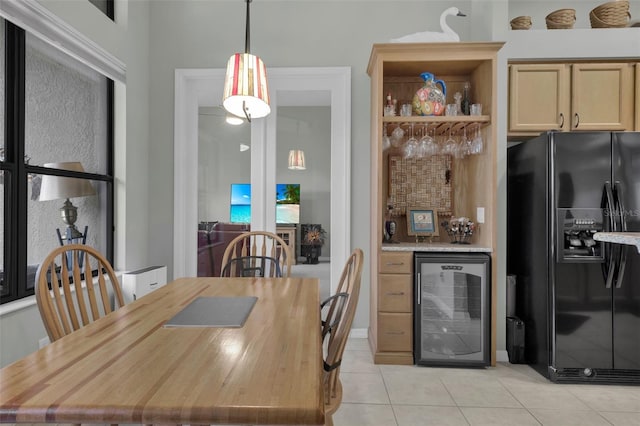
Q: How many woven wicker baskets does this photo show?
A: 3